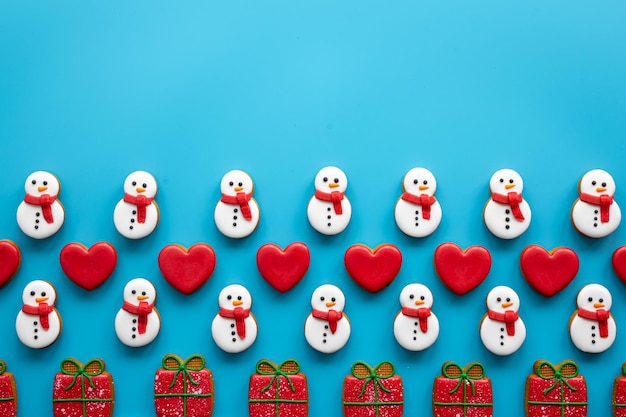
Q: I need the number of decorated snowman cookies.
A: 14